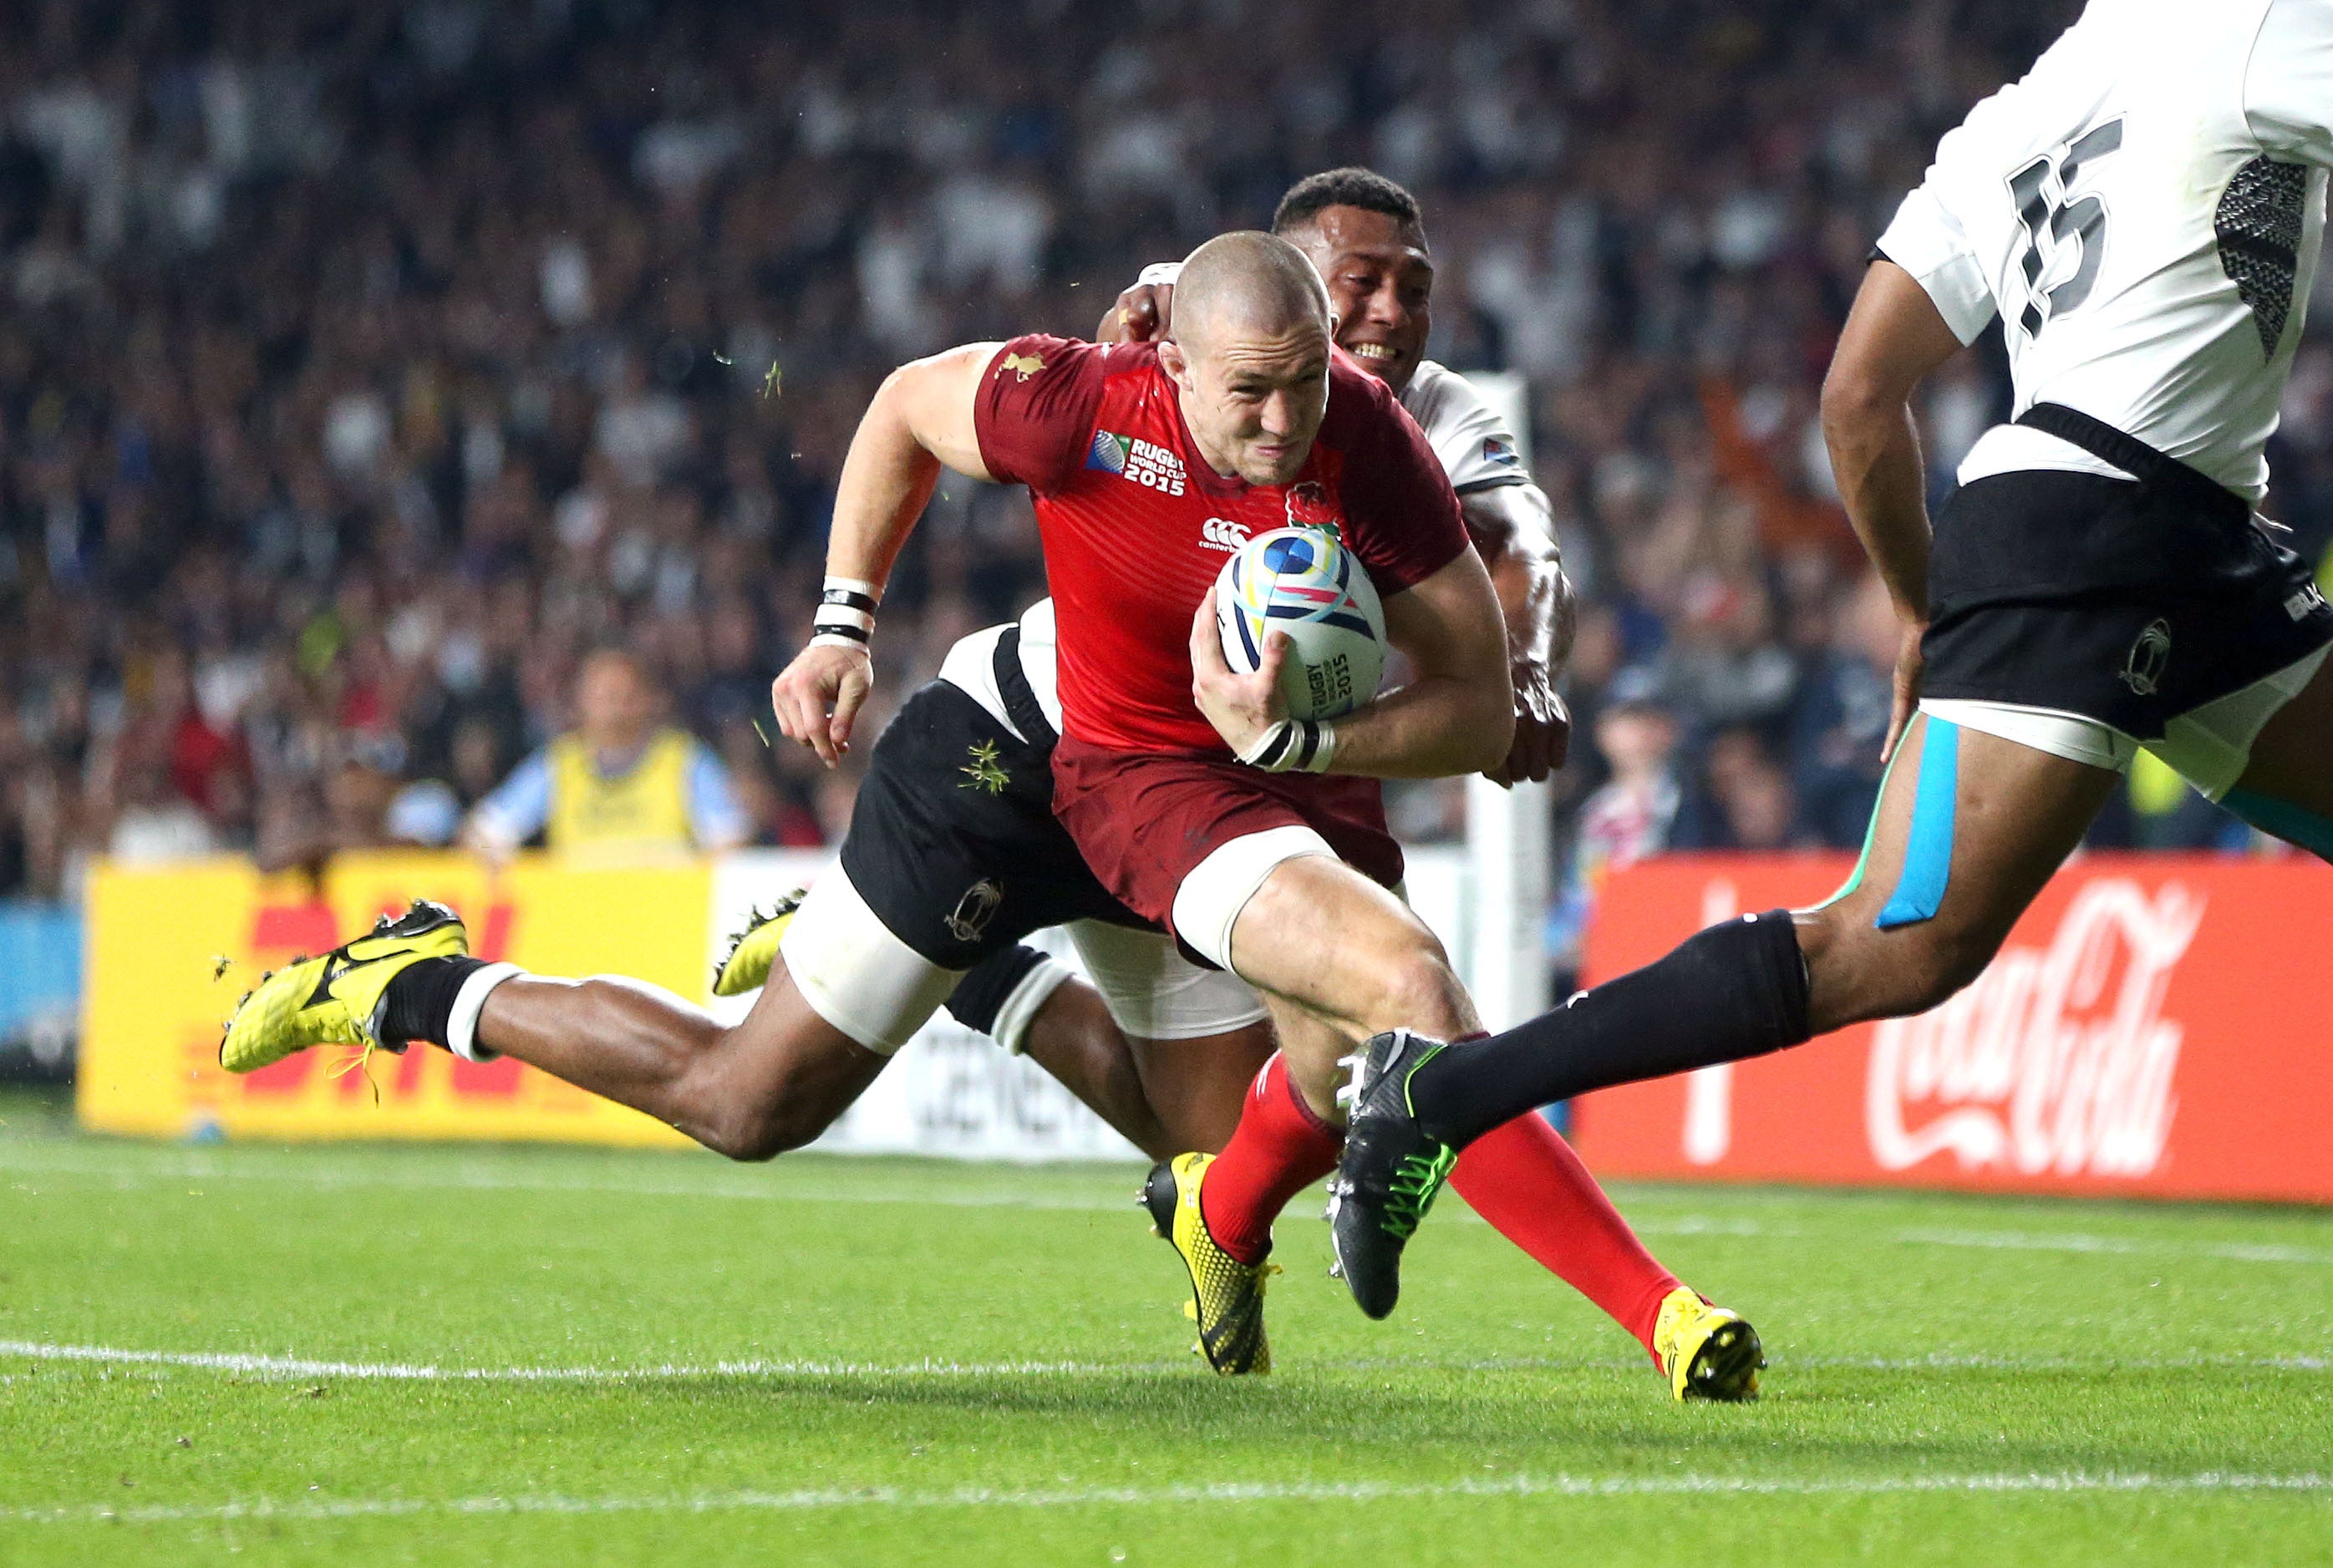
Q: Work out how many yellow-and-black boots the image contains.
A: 4